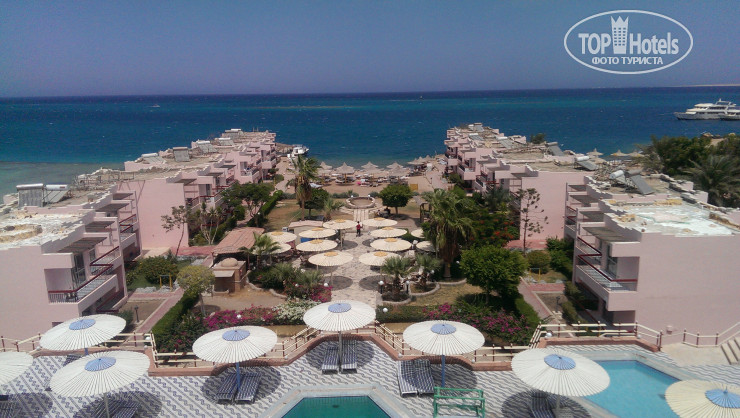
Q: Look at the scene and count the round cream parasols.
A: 12